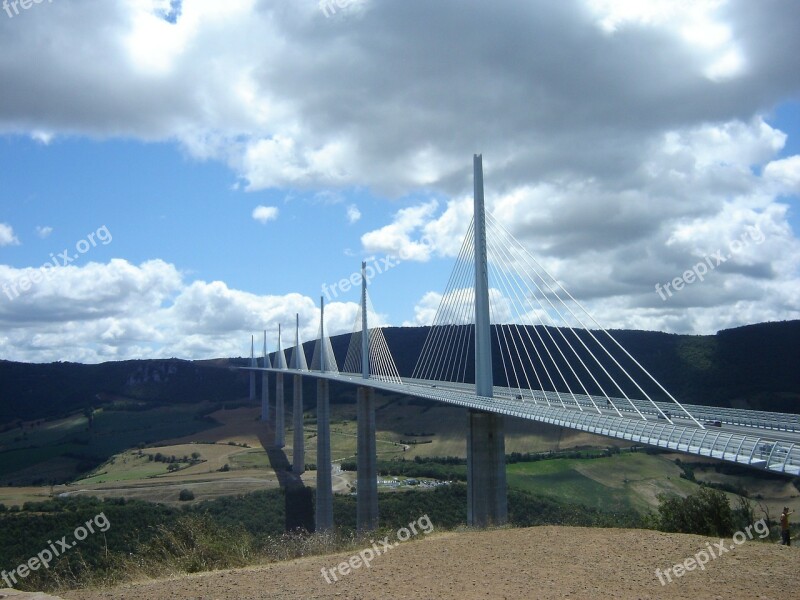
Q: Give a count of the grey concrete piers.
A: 7